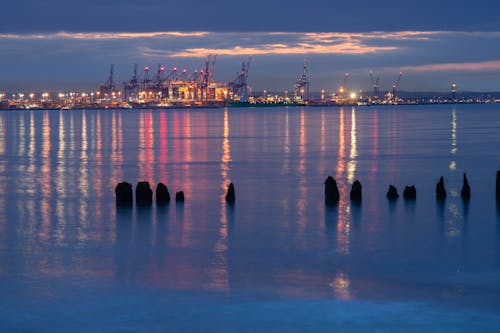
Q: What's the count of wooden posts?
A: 12